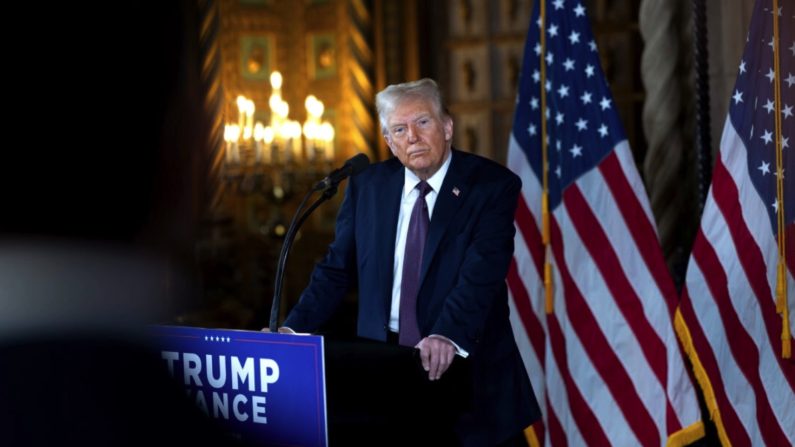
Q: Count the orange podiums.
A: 0